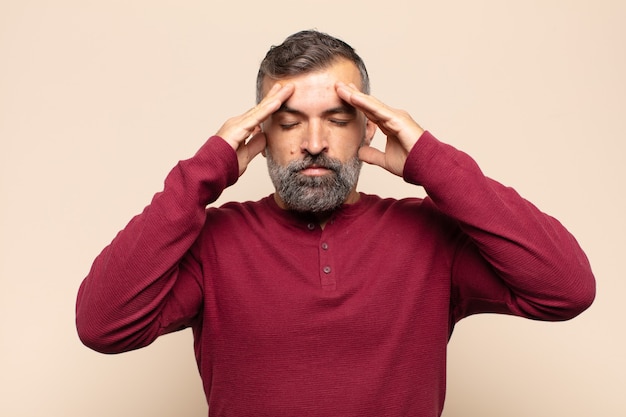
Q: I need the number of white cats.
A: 0